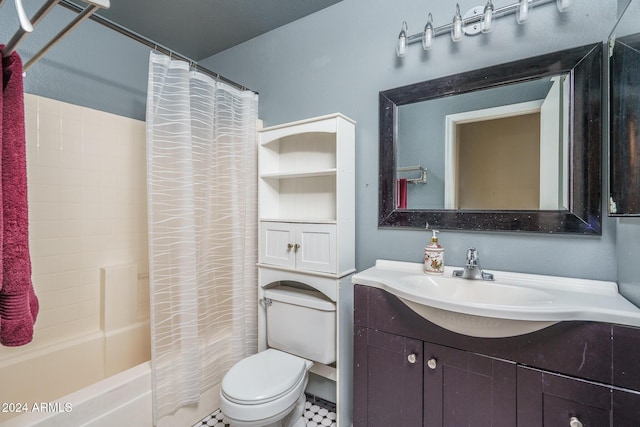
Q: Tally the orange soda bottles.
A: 0